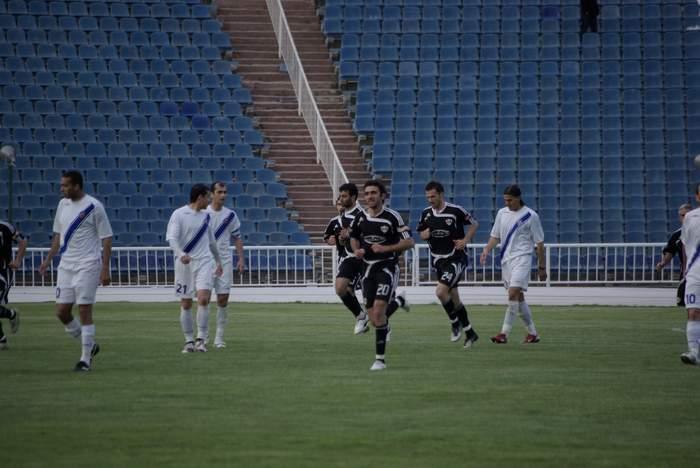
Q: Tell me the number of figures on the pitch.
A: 11